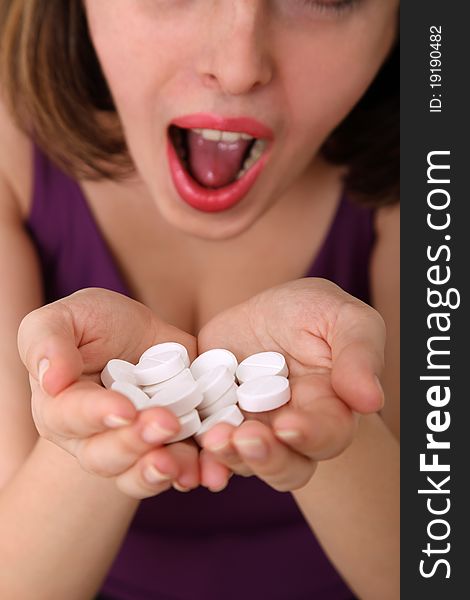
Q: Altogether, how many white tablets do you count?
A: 13